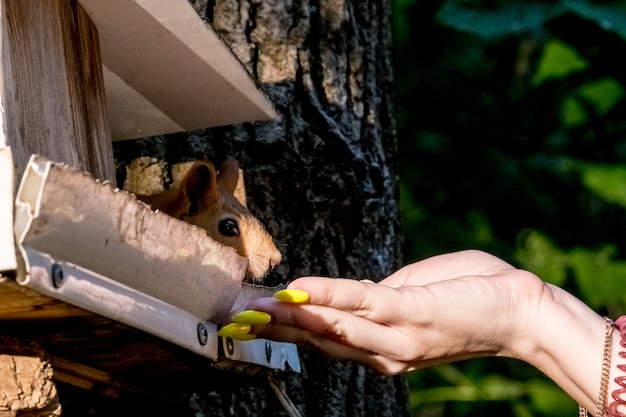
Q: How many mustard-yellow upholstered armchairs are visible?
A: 0